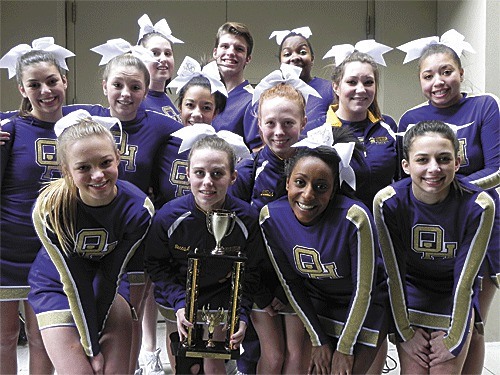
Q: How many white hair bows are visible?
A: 12